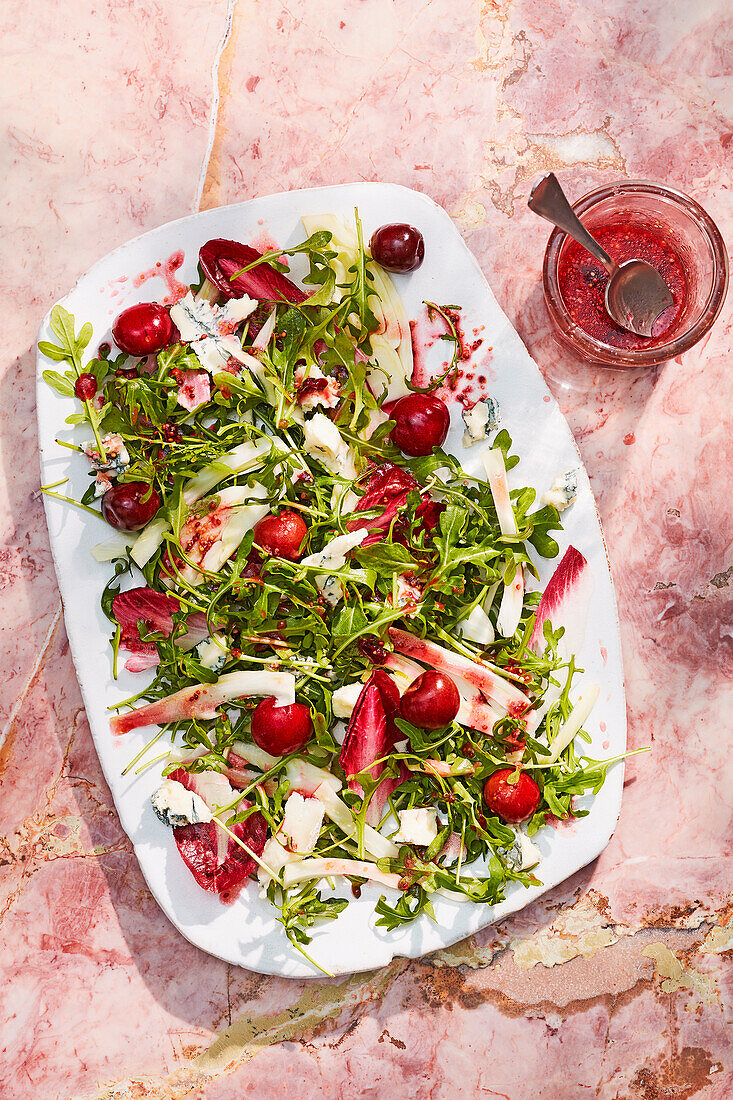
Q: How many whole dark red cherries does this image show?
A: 8